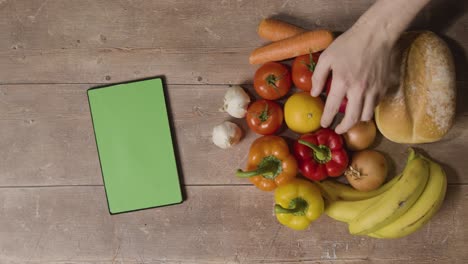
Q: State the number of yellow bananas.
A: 4